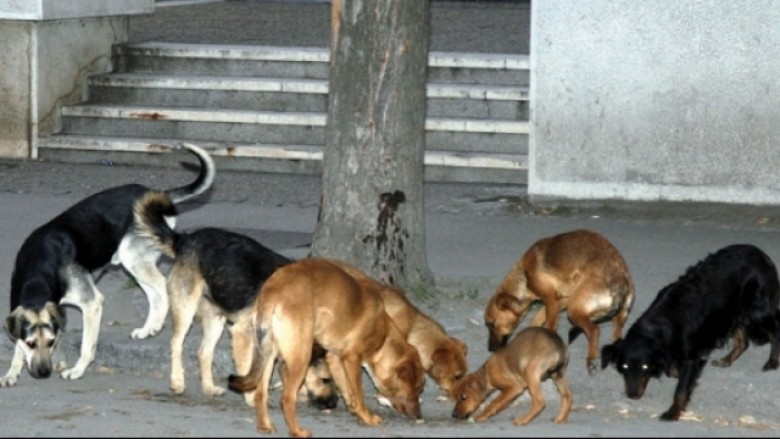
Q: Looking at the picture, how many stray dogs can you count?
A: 7